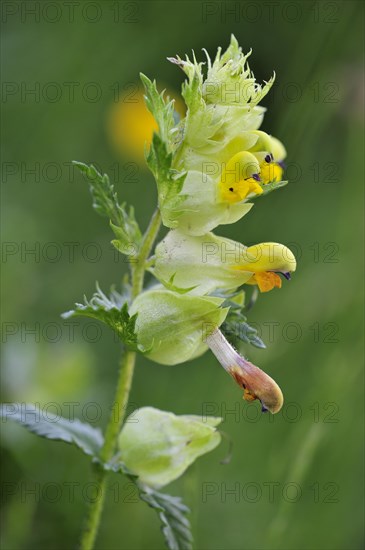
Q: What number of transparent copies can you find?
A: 14